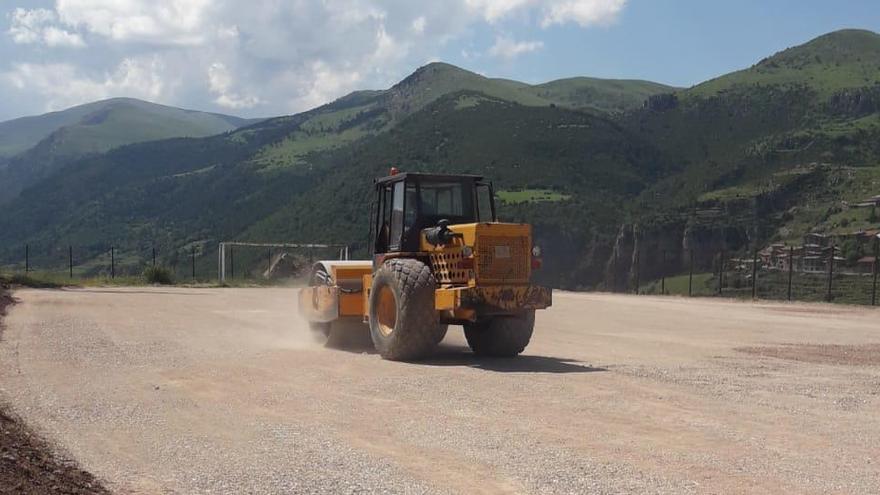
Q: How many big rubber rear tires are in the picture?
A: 2